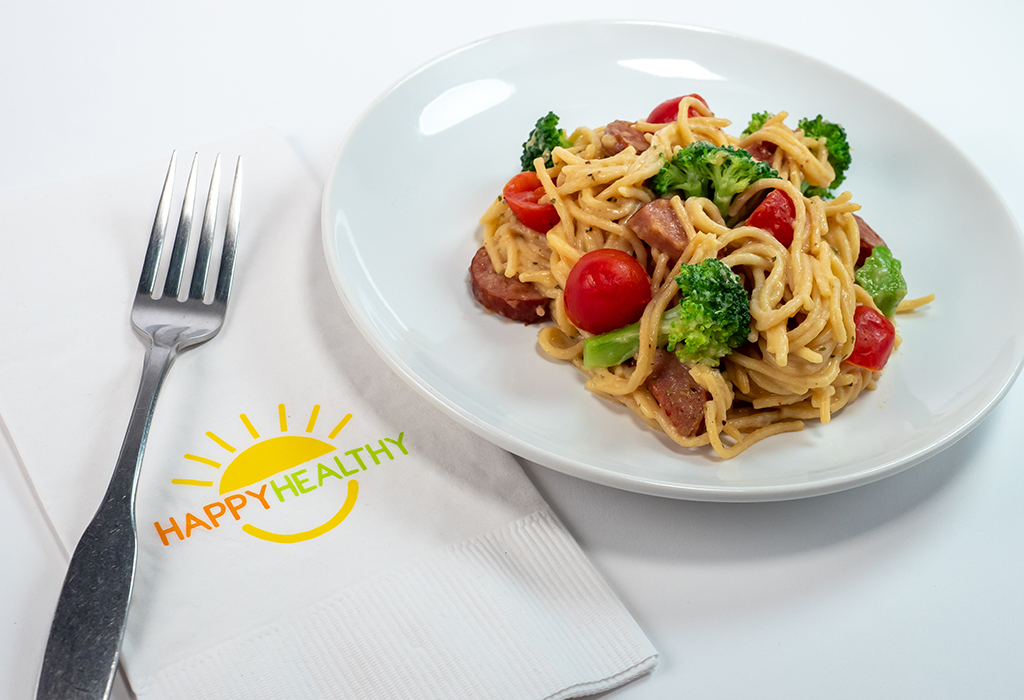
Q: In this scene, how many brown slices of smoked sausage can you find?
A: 6